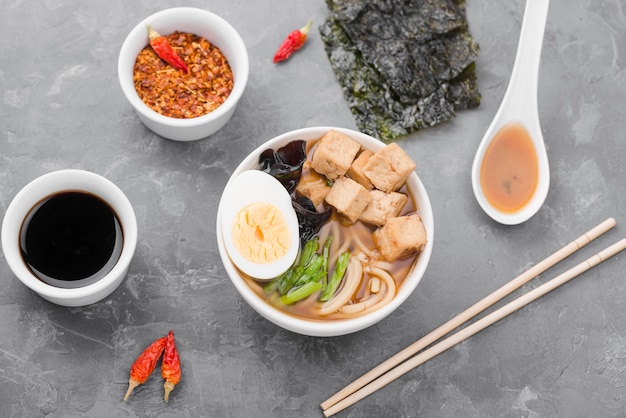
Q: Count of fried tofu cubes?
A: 7